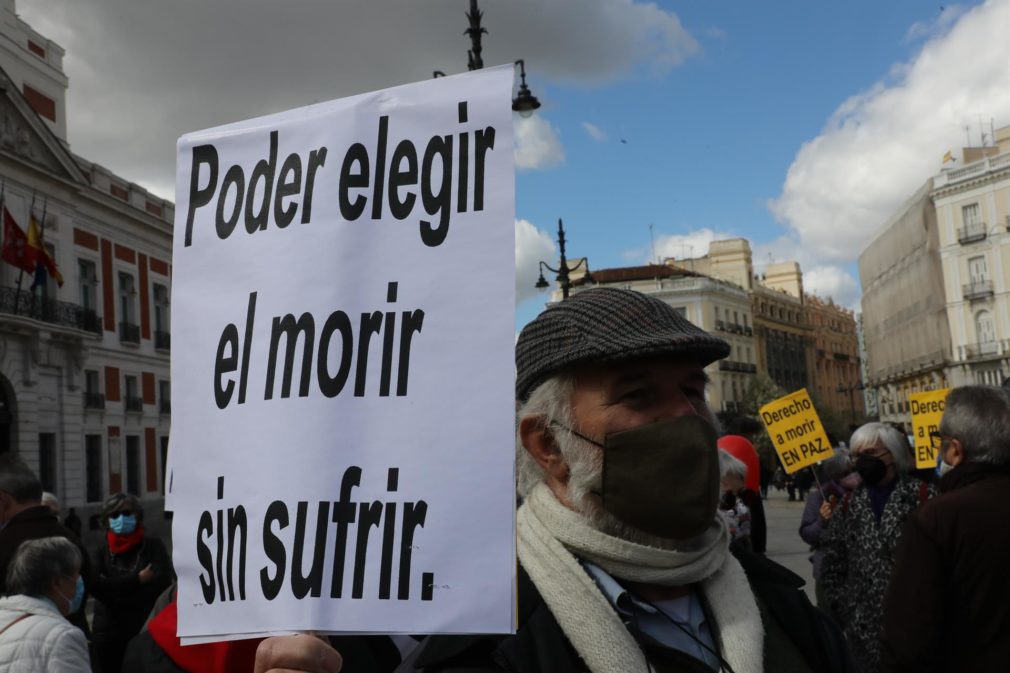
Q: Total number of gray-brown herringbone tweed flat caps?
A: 1